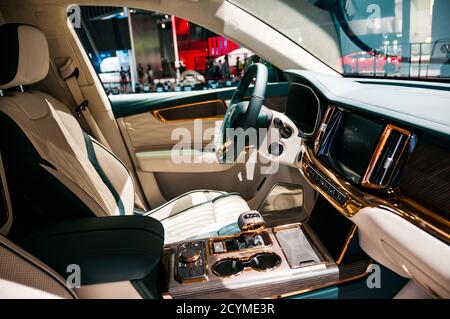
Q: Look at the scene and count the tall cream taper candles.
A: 0